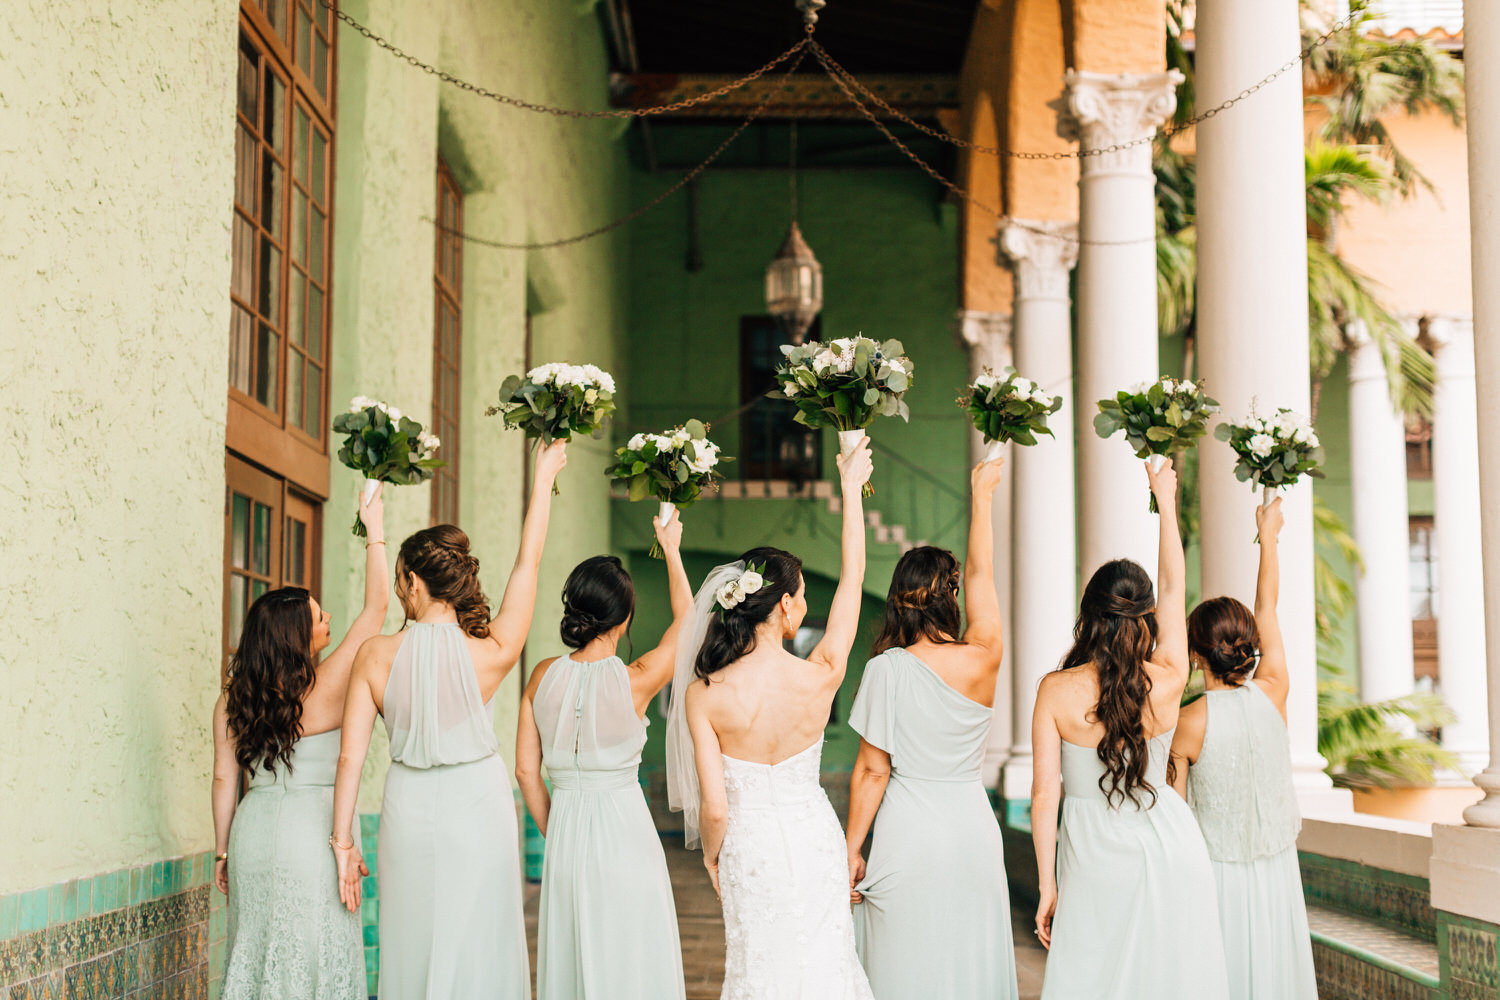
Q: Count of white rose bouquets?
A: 7